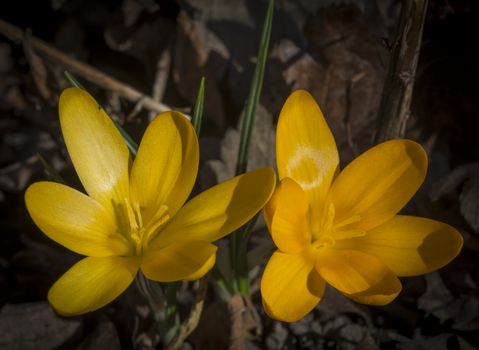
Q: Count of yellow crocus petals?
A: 12